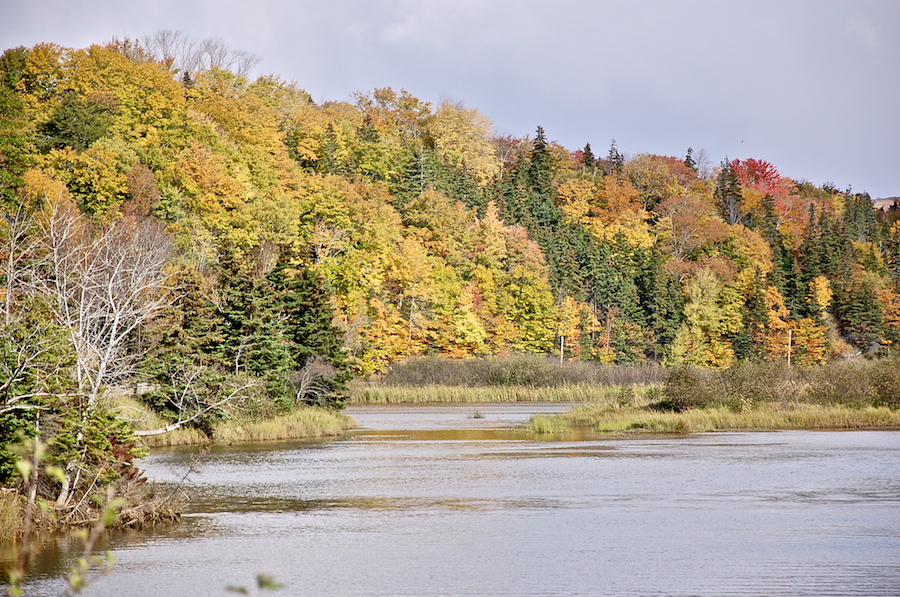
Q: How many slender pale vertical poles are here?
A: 2